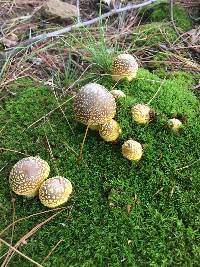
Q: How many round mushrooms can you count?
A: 9